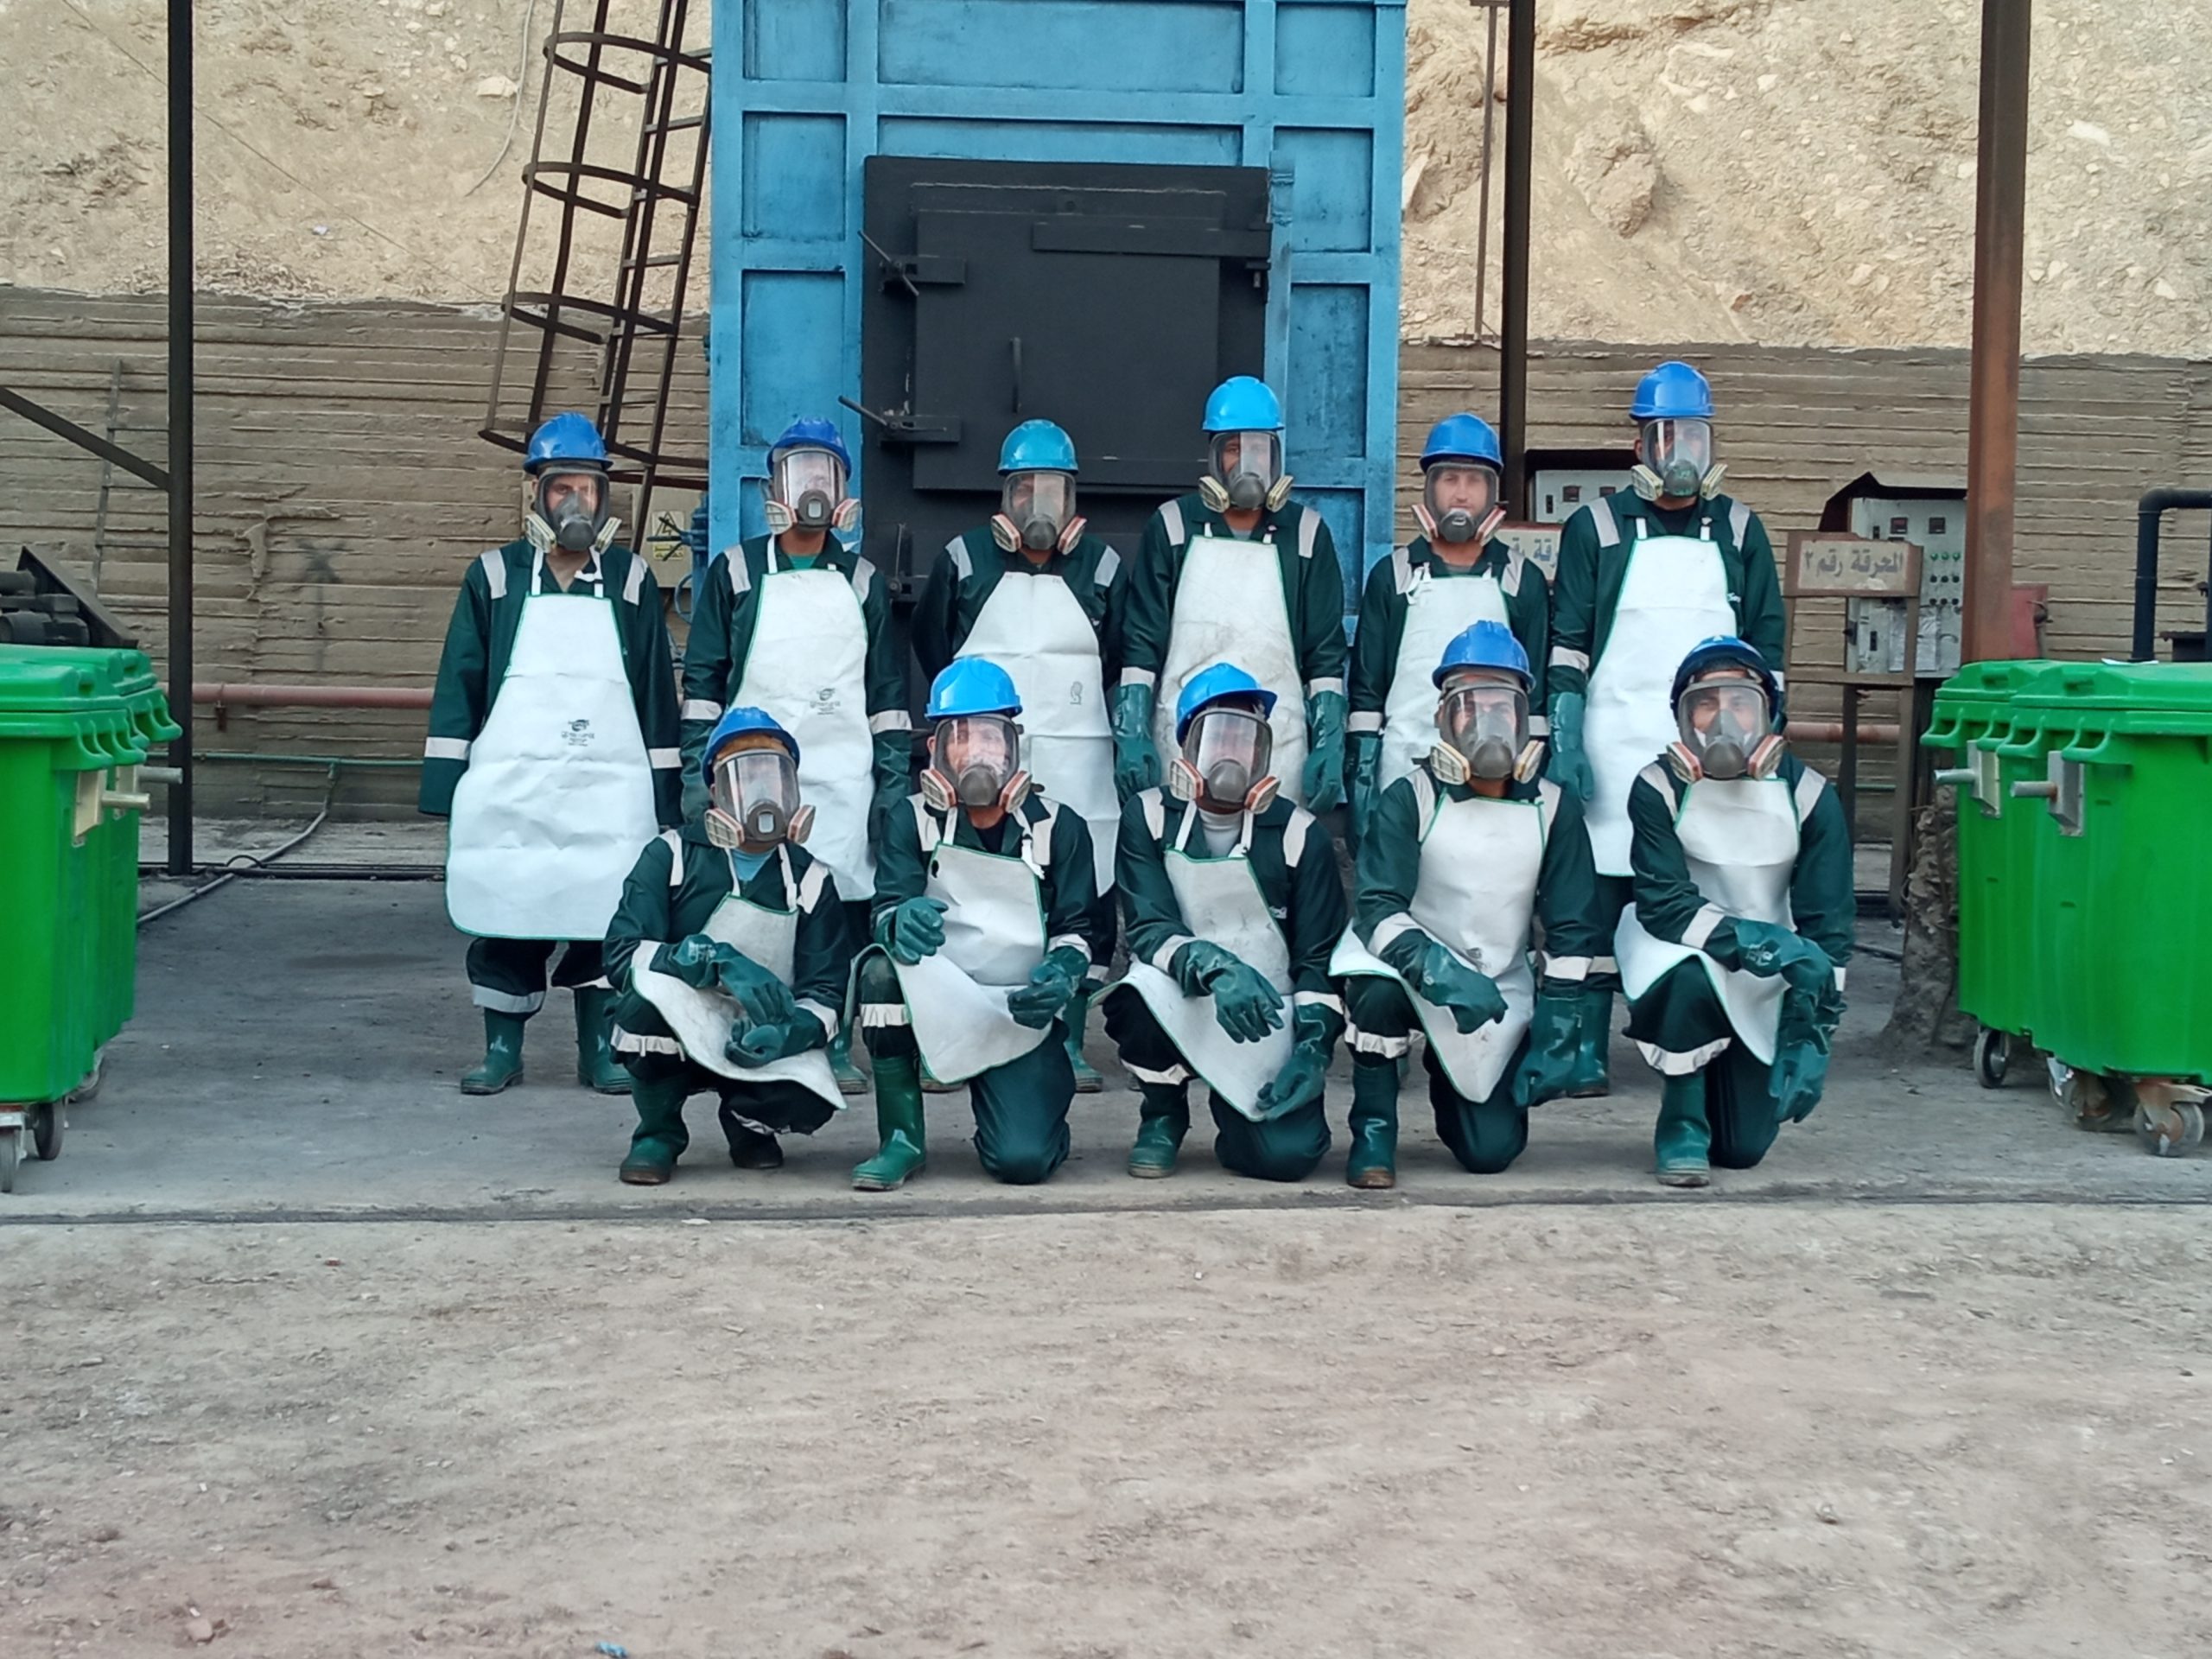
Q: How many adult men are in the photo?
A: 11